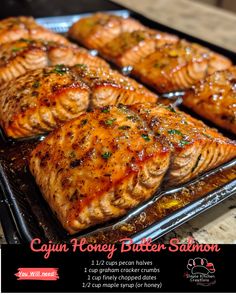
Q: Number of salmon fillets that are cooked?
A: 8